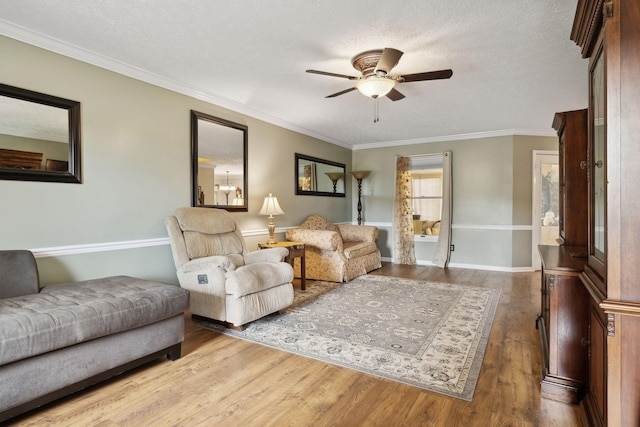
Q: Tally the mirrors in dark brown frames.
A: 3